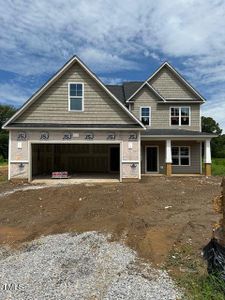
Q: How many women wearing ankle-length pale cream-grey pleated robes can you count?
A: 0